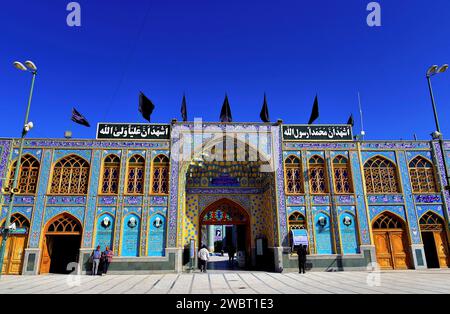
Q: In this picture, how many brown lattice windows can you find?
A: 10